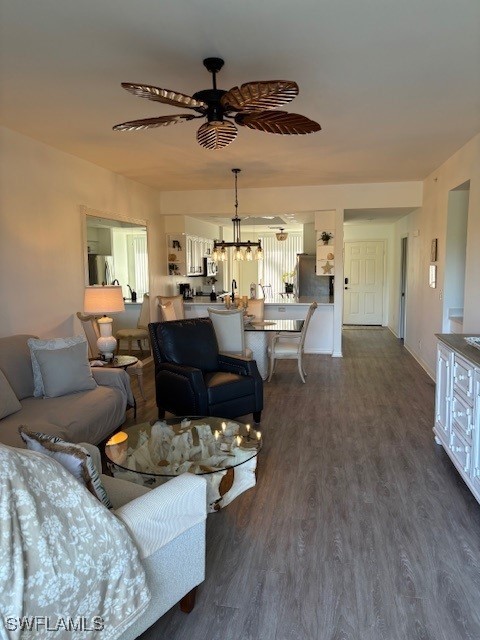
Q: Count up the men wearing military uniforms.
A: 0